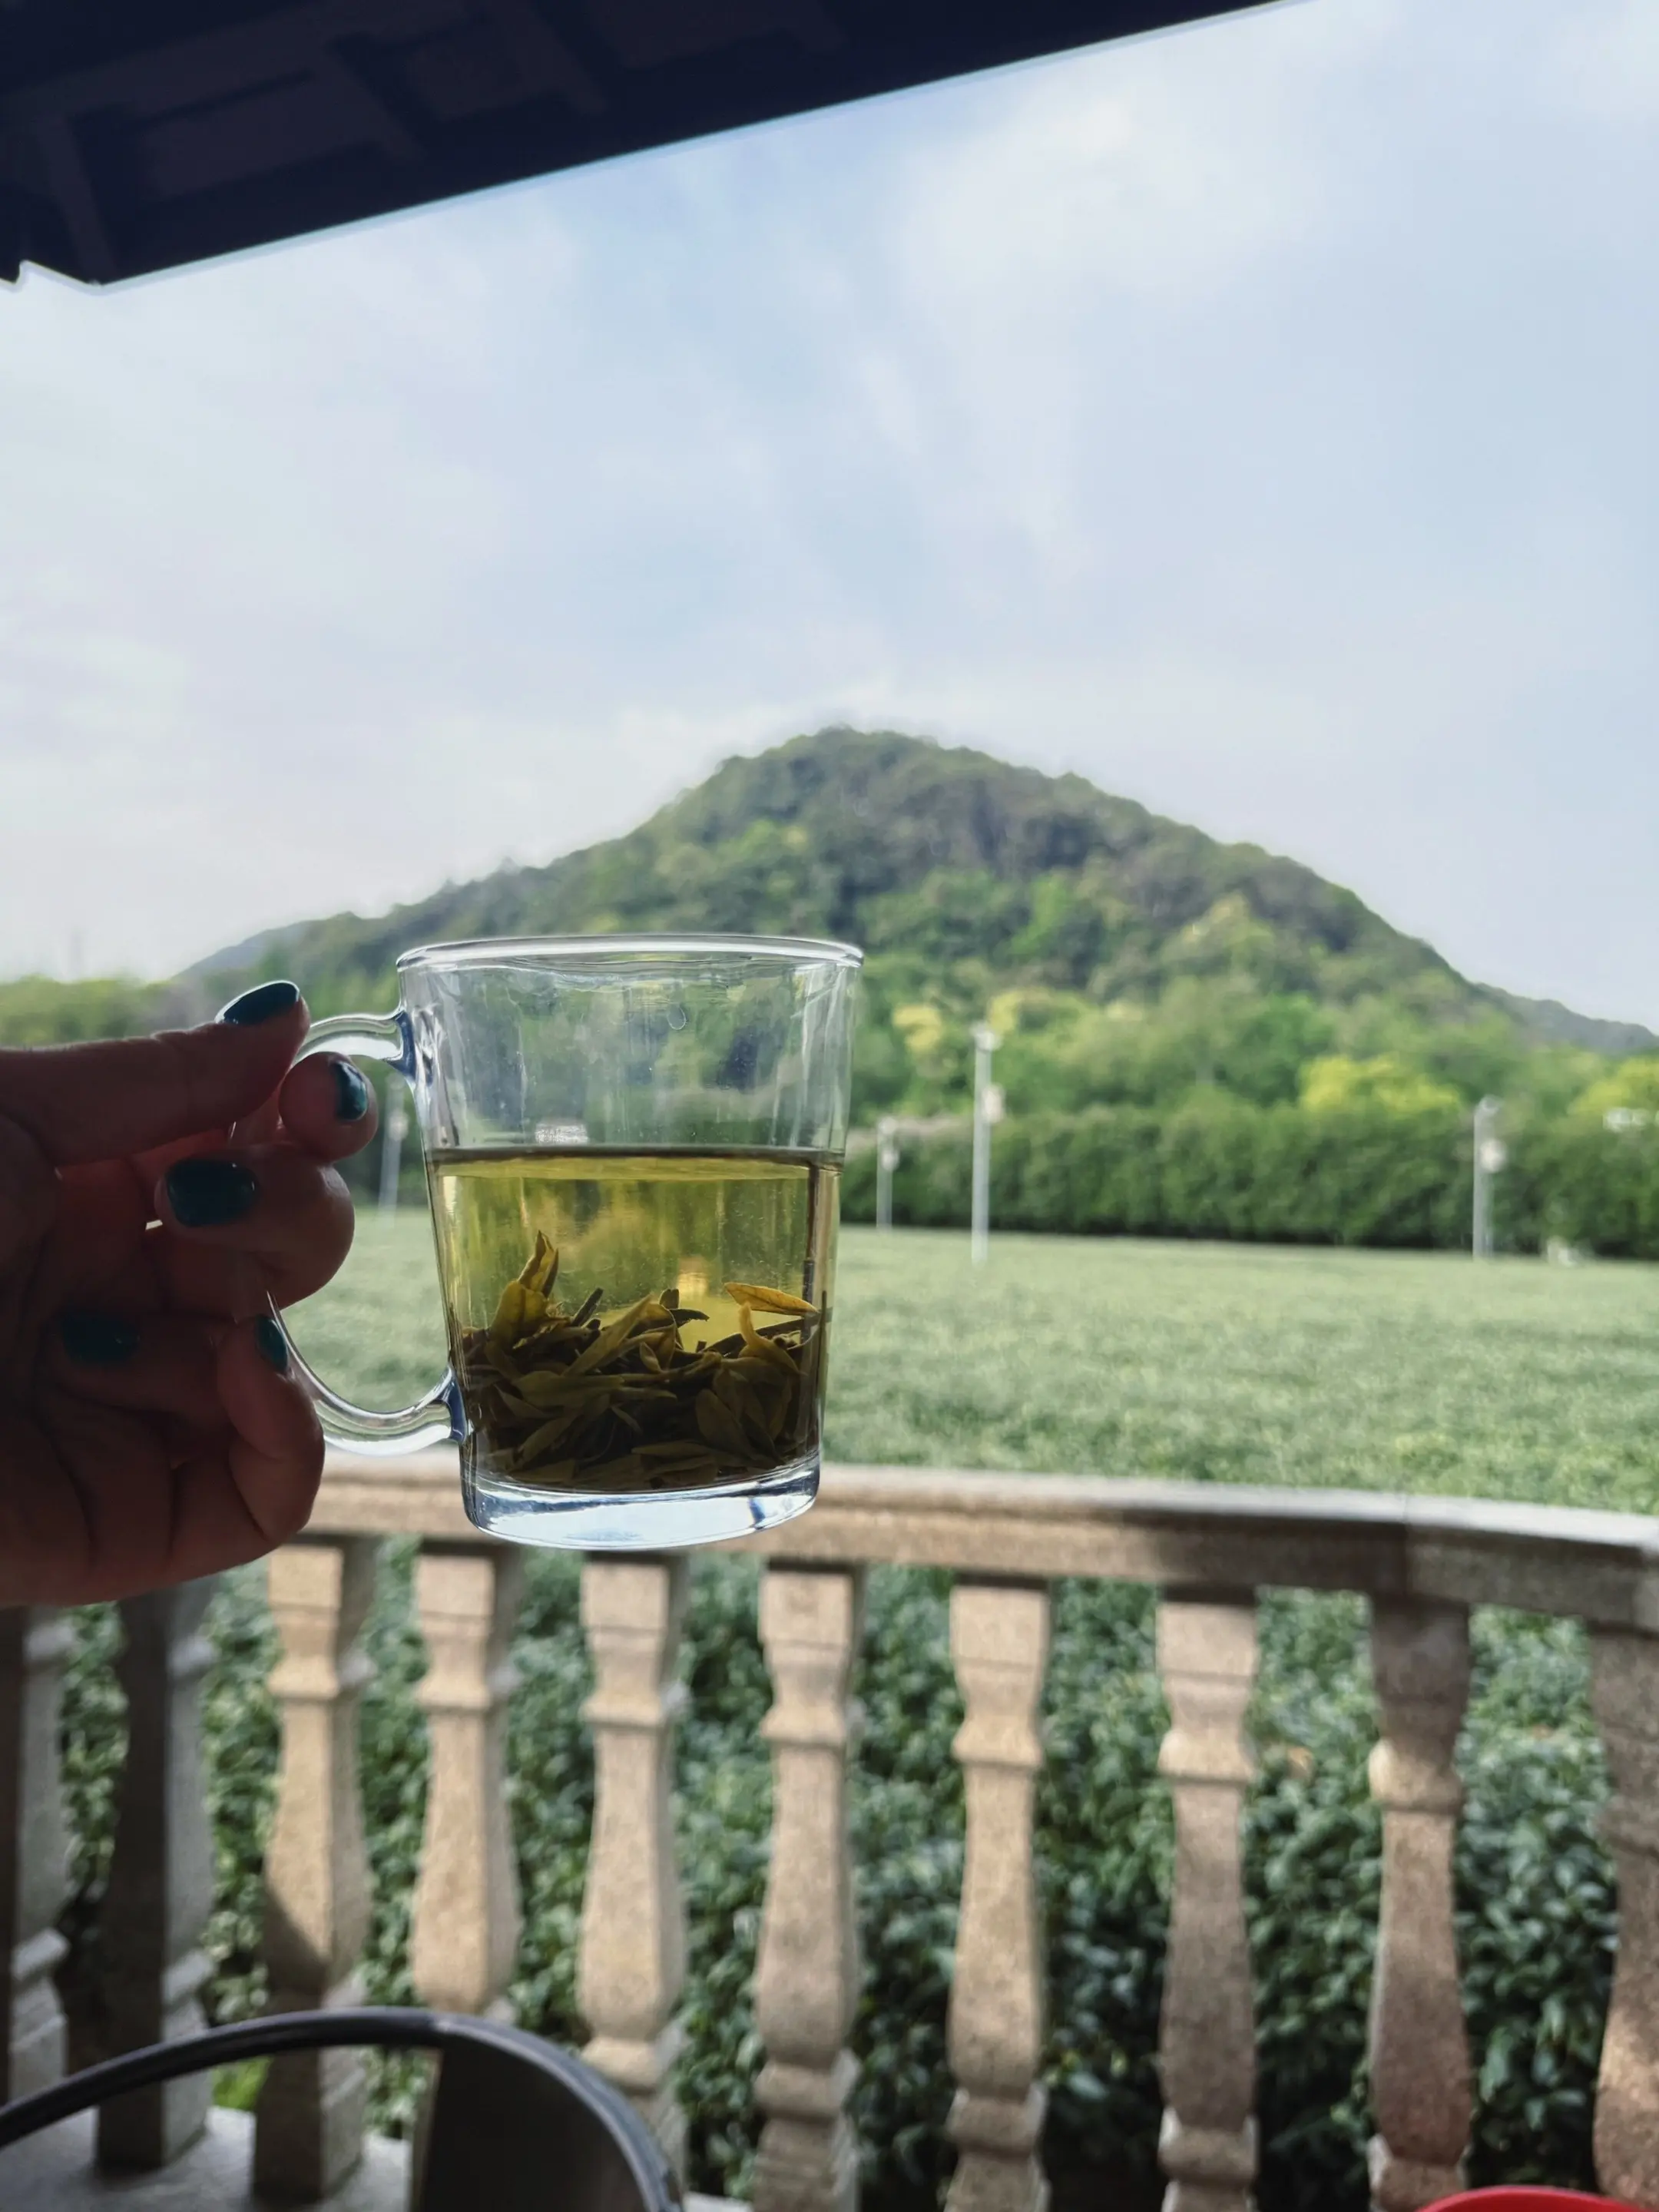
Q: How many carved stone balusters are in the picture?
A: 10